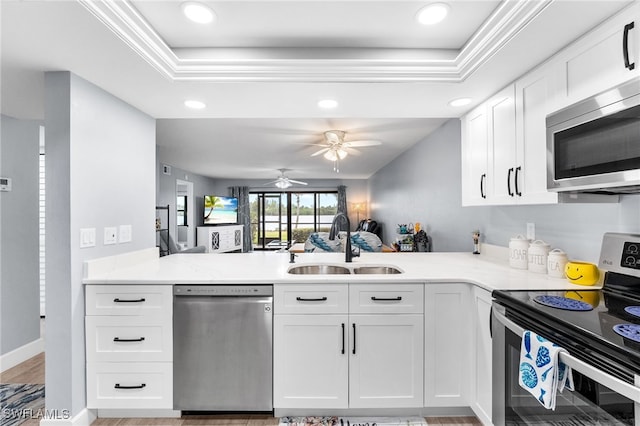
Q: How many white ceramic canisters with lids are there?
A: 3